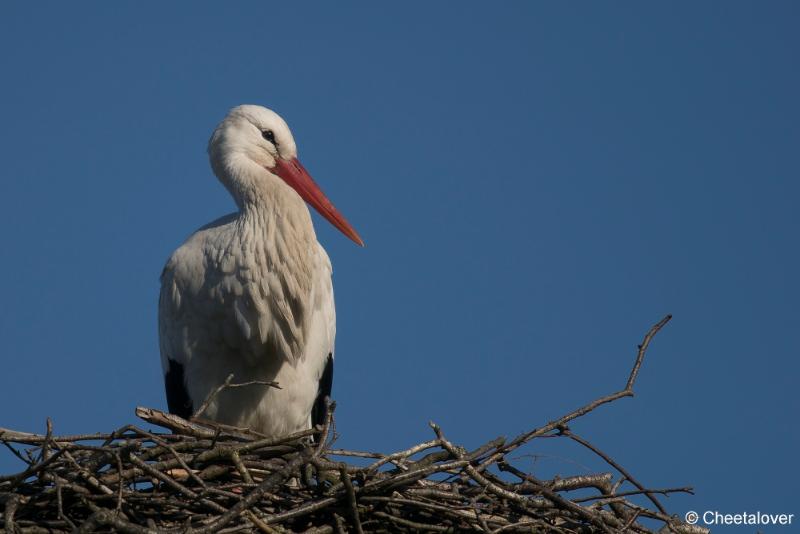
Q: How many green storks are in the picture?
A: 0